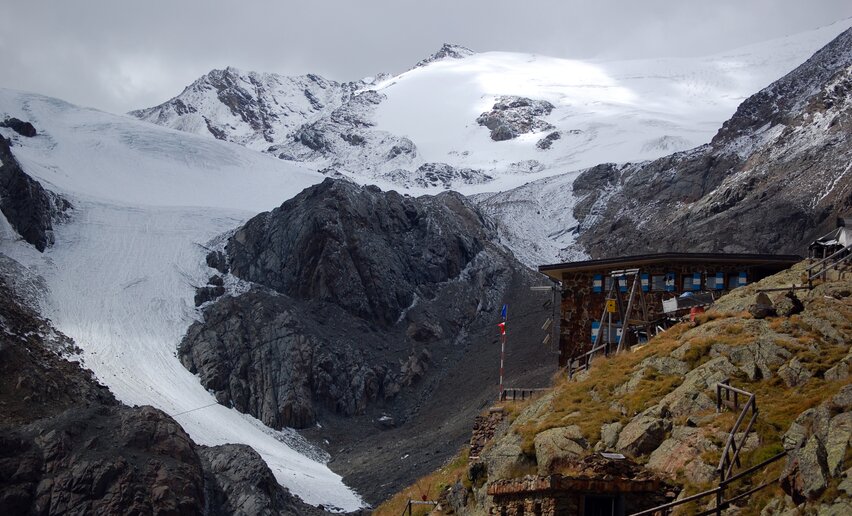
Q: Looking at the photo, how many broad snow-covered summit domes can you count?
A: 1